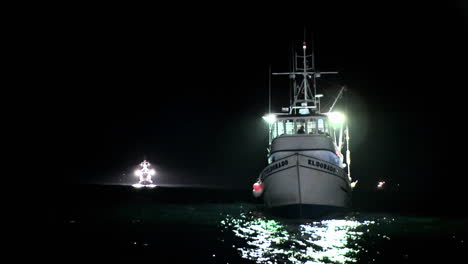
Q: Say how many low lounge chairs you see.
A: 0